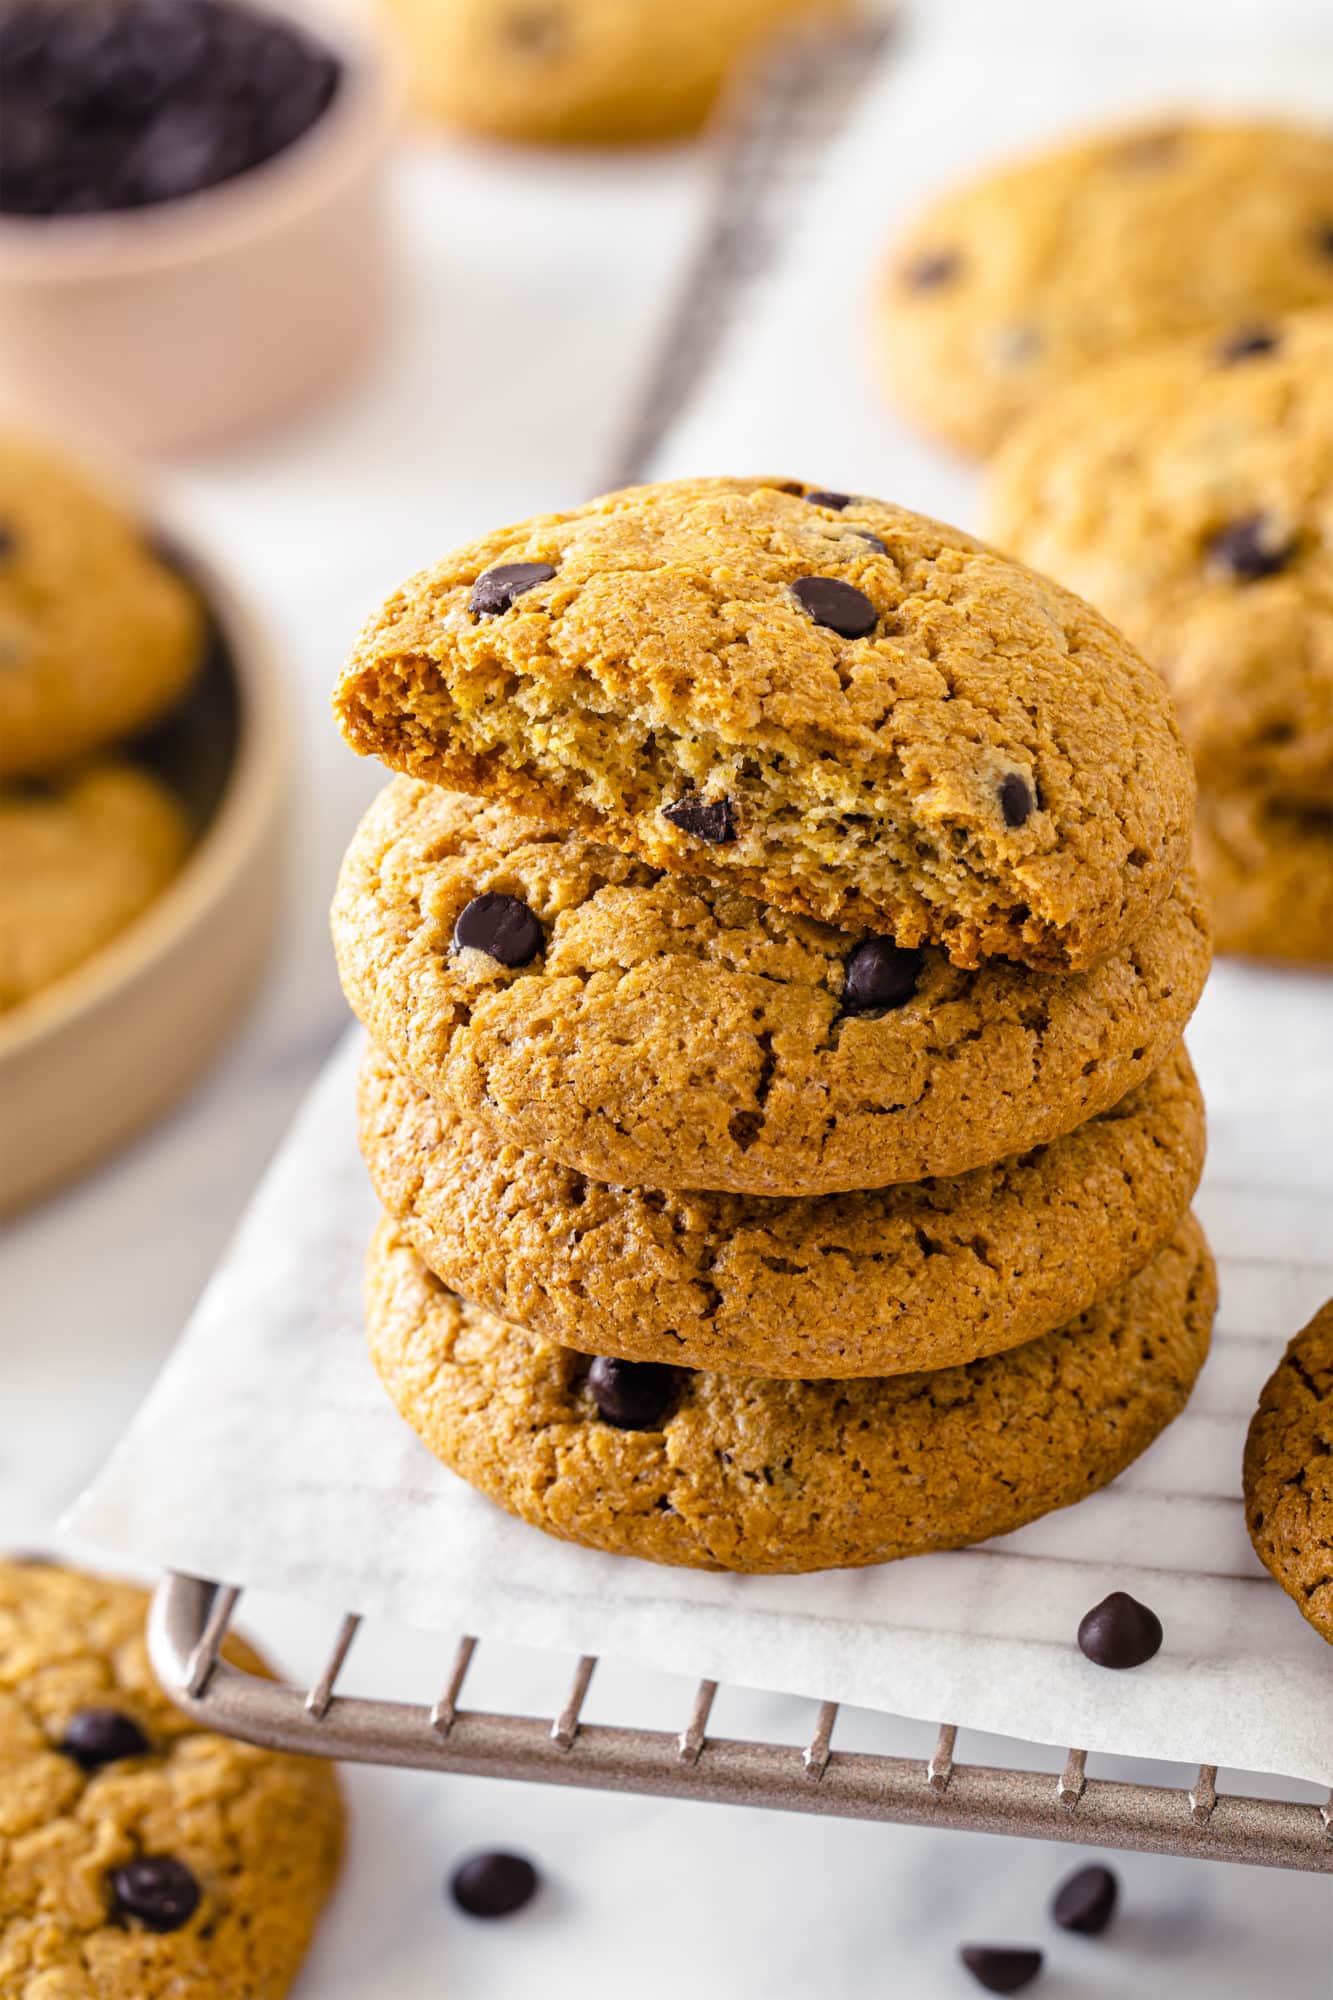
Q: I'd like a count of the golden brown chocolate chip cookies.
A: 12